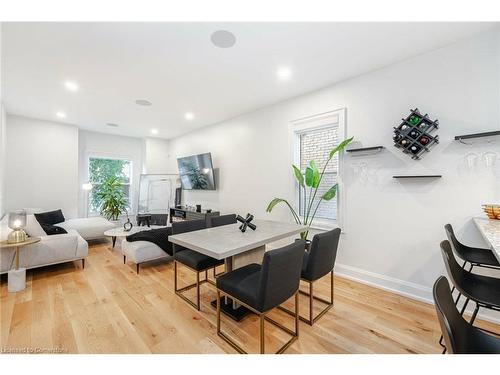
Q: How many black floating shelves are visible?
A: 3